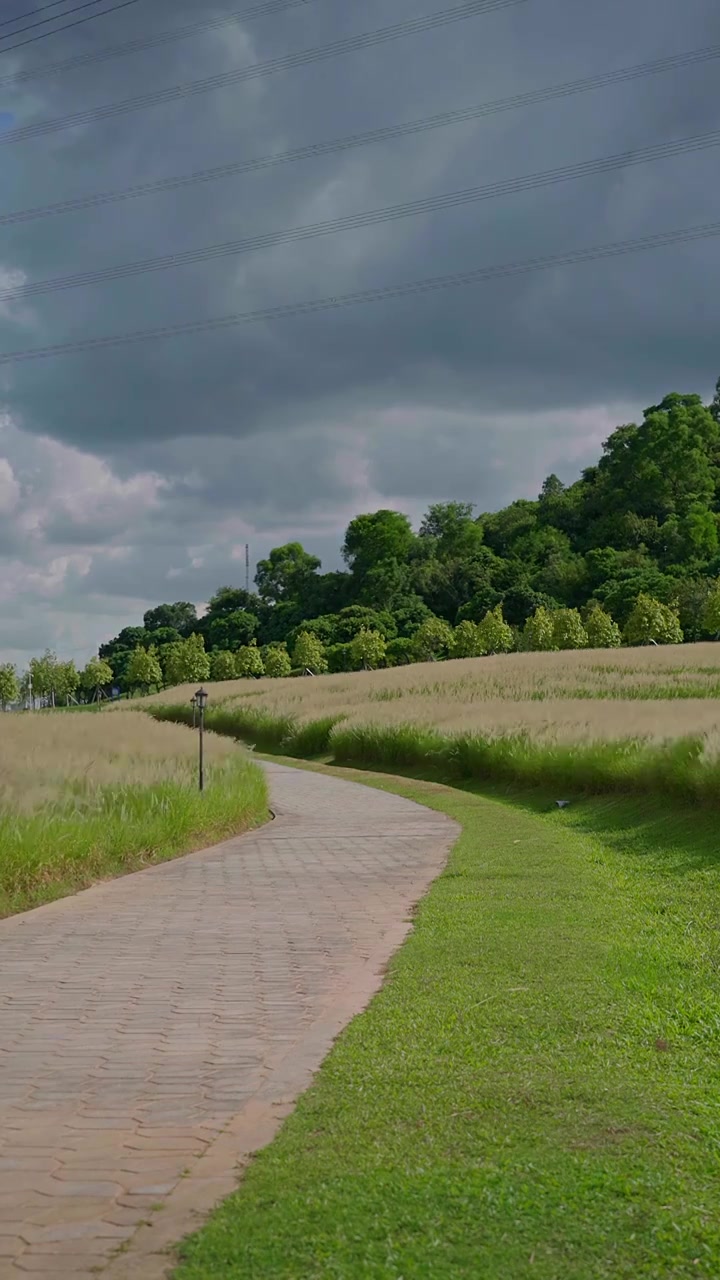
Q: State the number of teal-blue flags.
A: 0